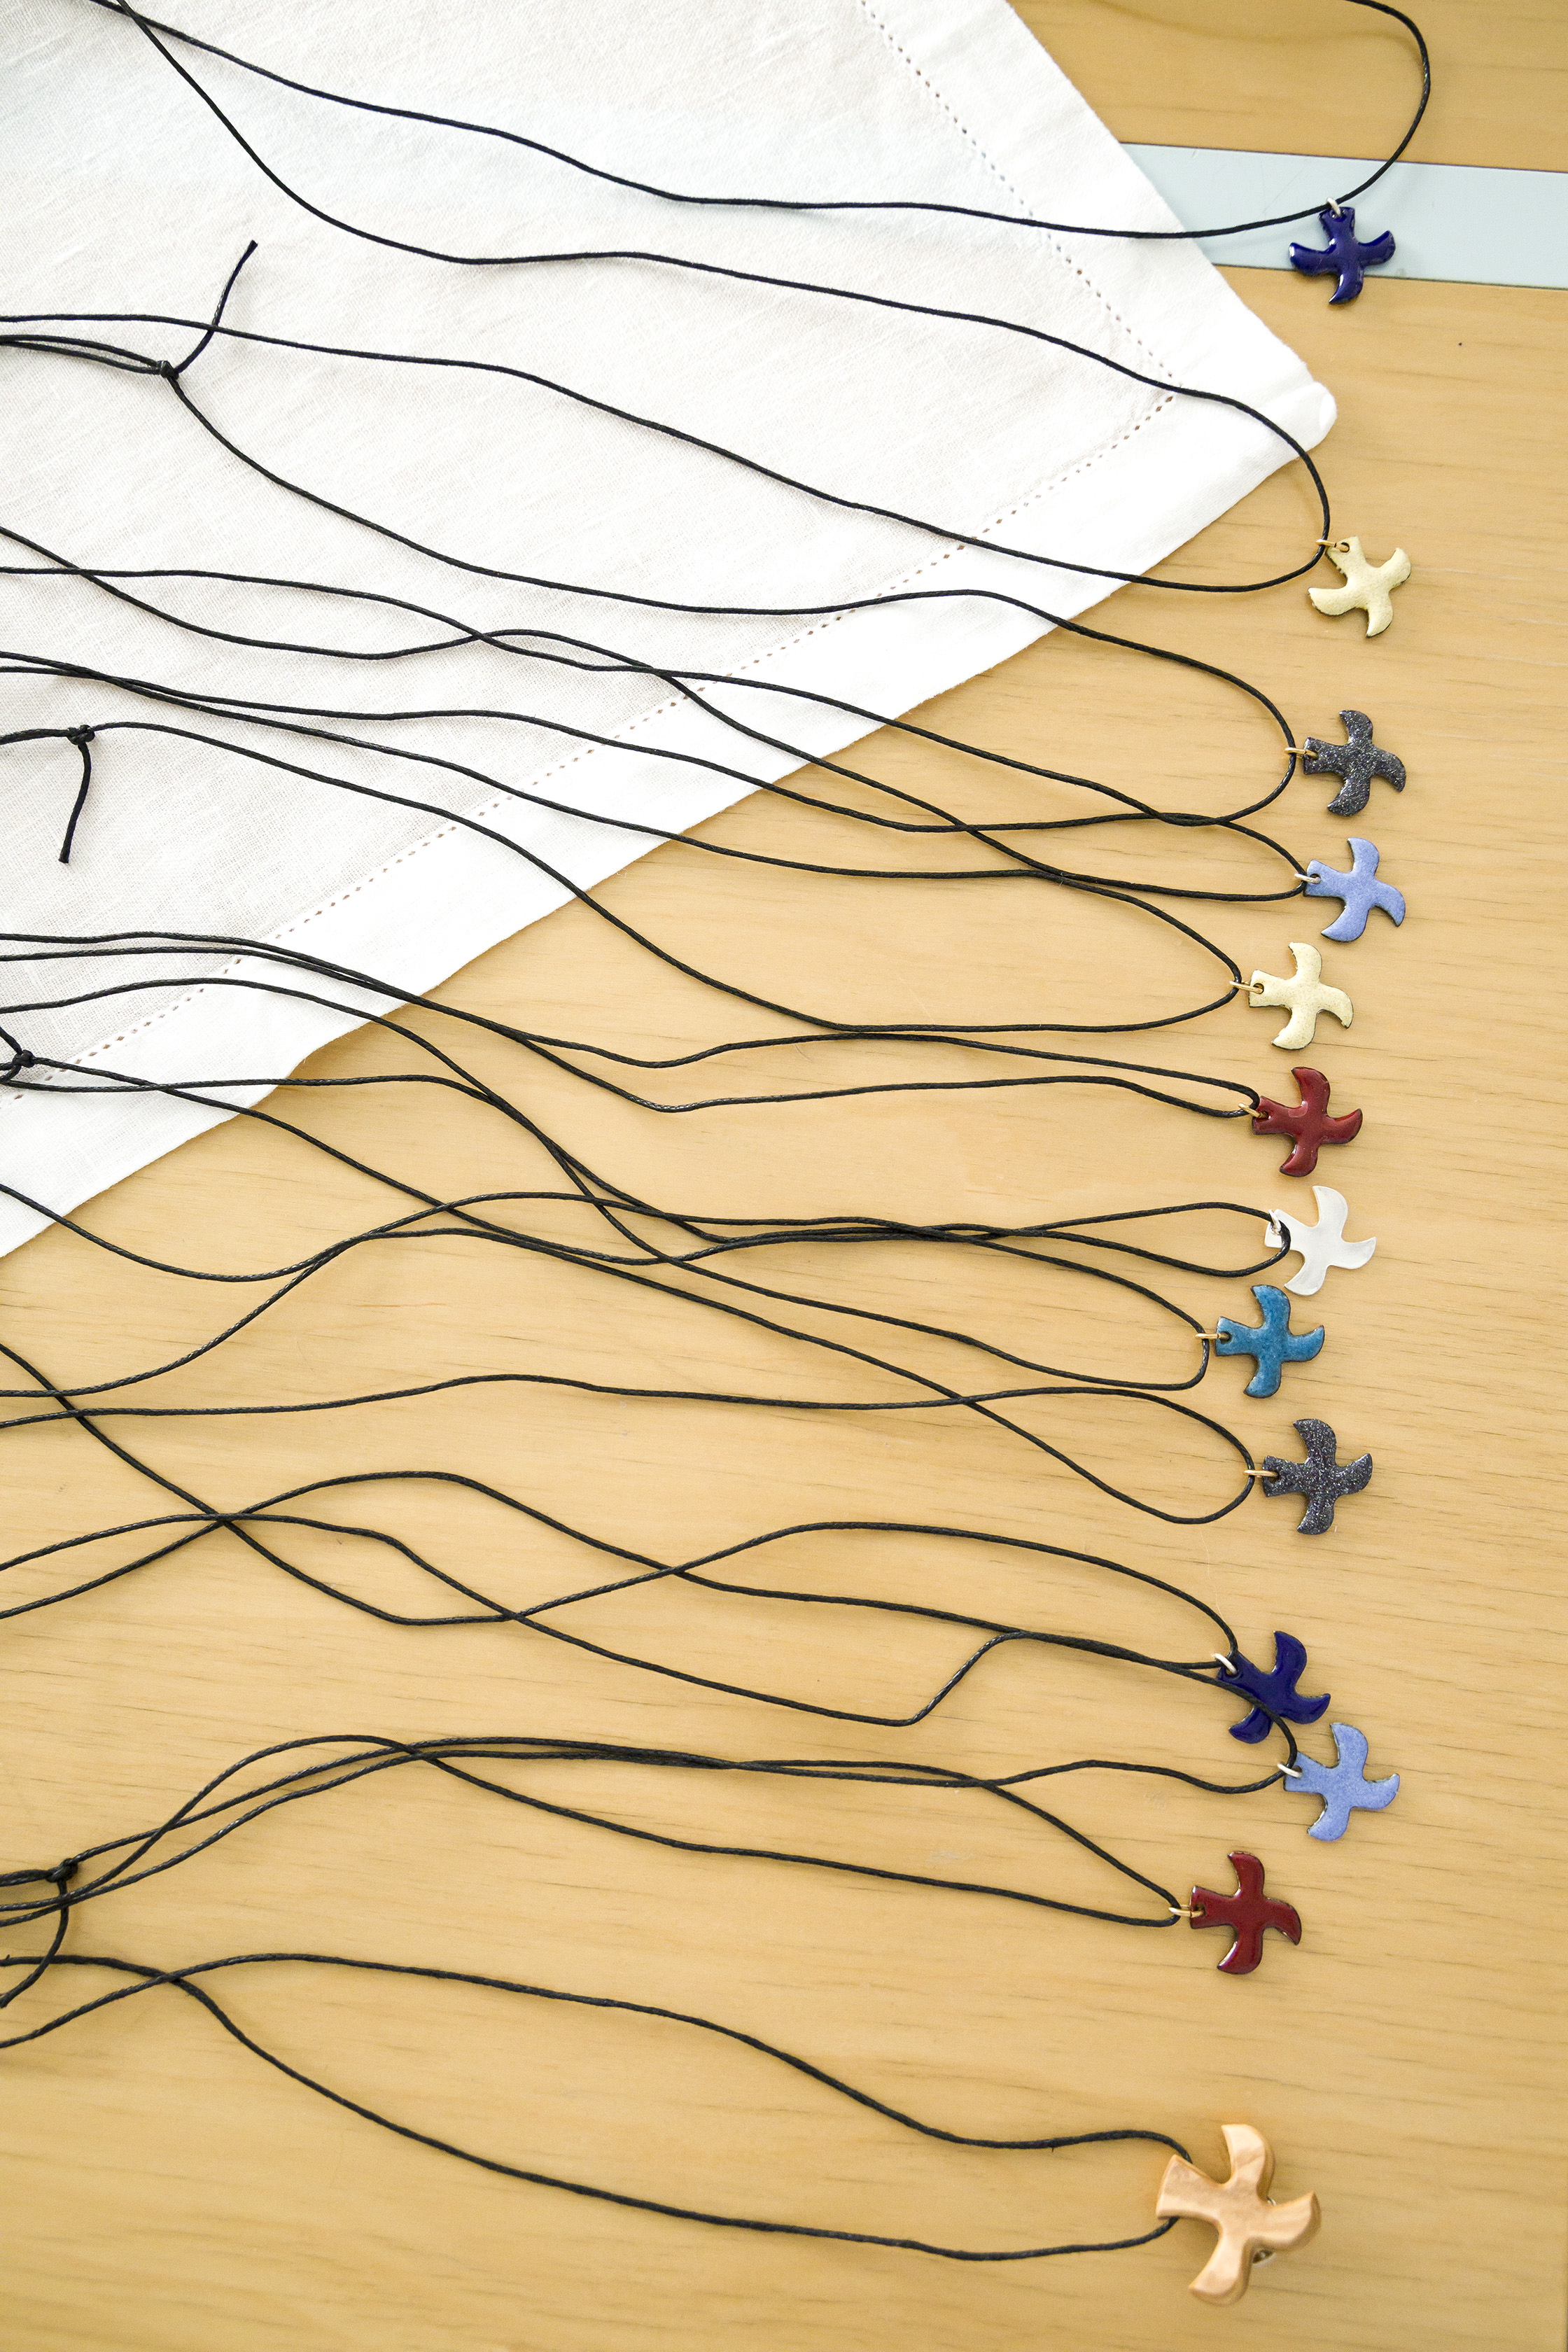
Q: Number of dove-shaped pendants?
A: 13